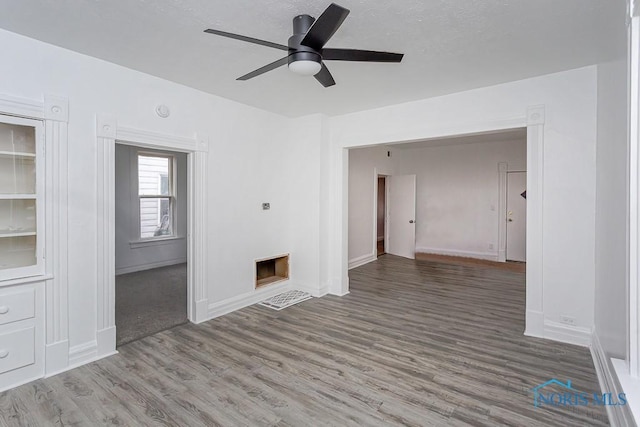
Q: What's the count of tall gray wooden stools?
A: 0